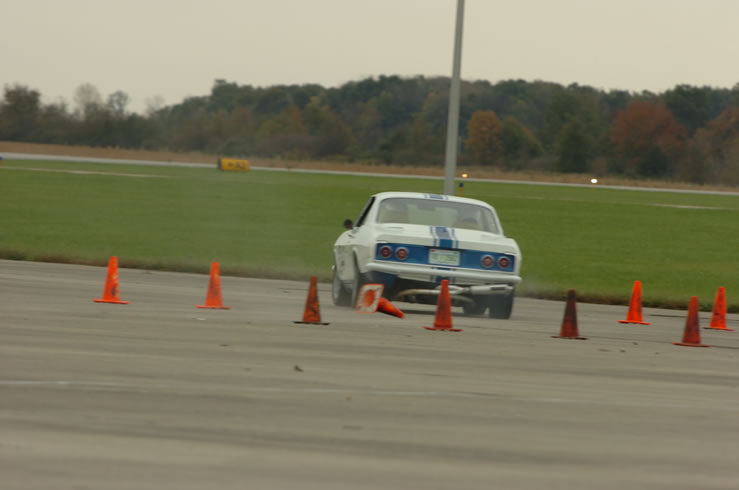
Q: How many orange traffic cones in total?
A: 9